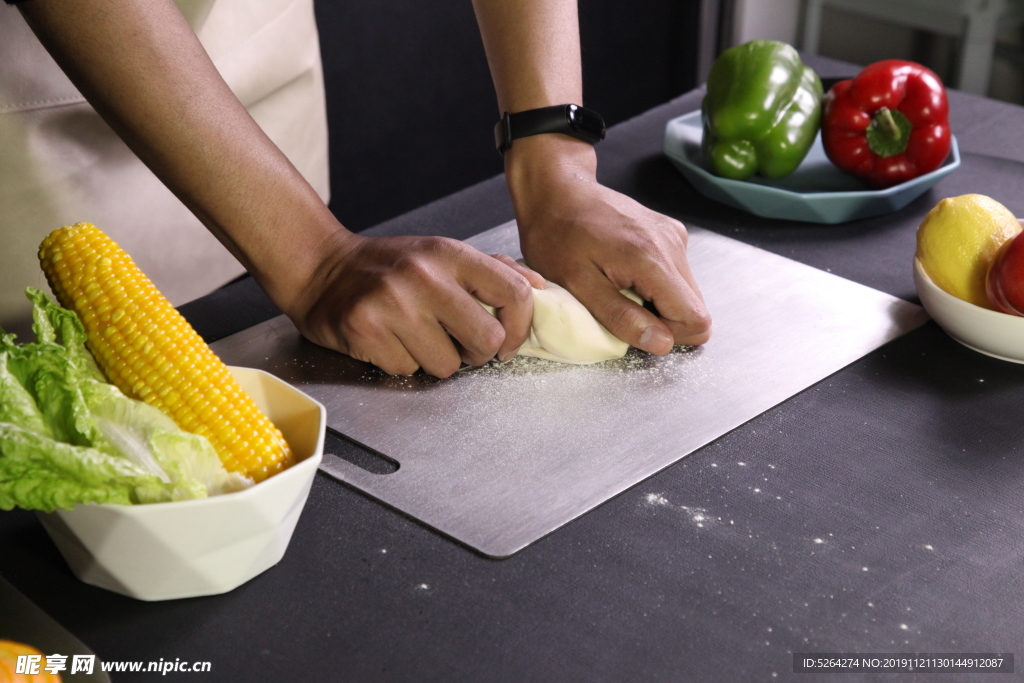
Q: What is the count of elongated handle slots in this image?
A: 1